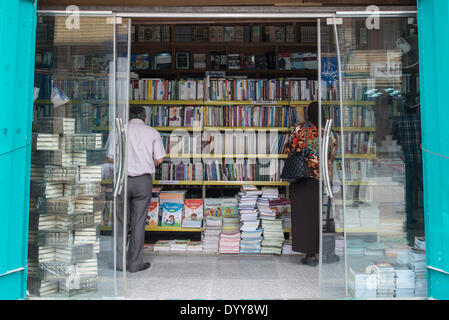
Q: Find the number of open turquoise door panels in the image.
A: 2